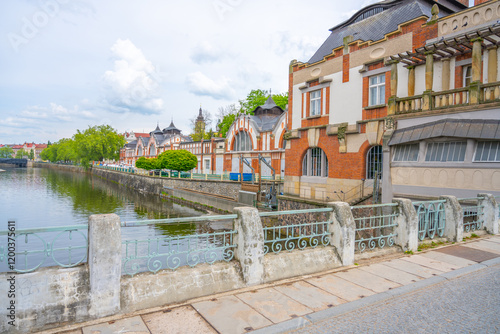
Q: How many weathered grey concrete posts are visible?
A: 6